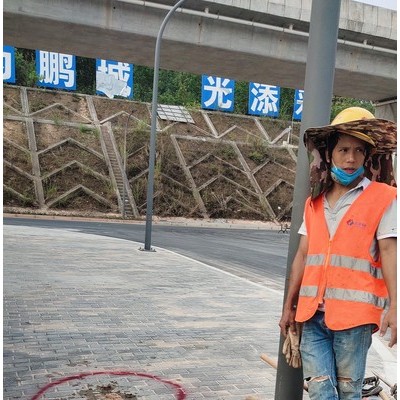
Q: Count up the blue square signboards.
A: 6